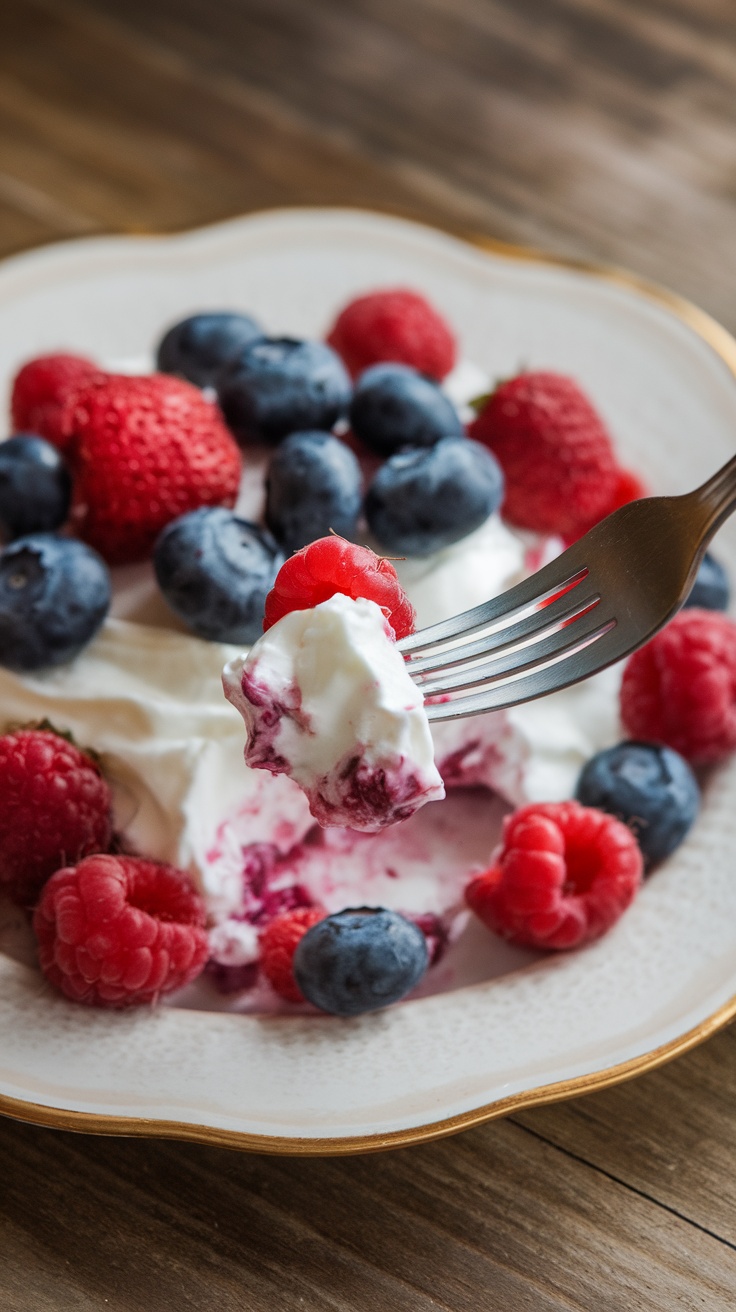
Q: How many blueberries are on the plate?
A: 11